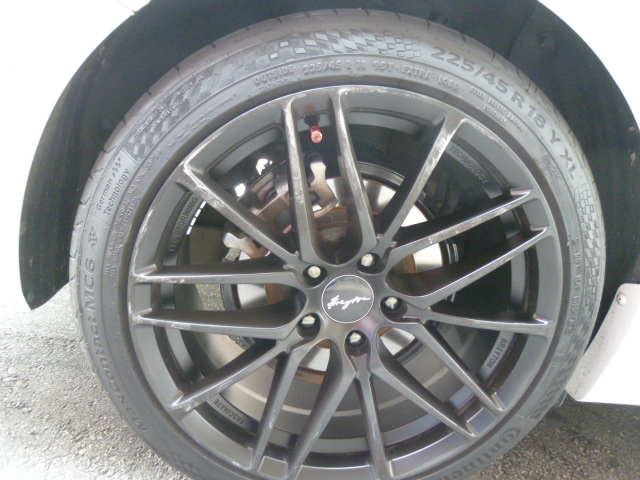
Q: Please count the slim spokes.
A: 15